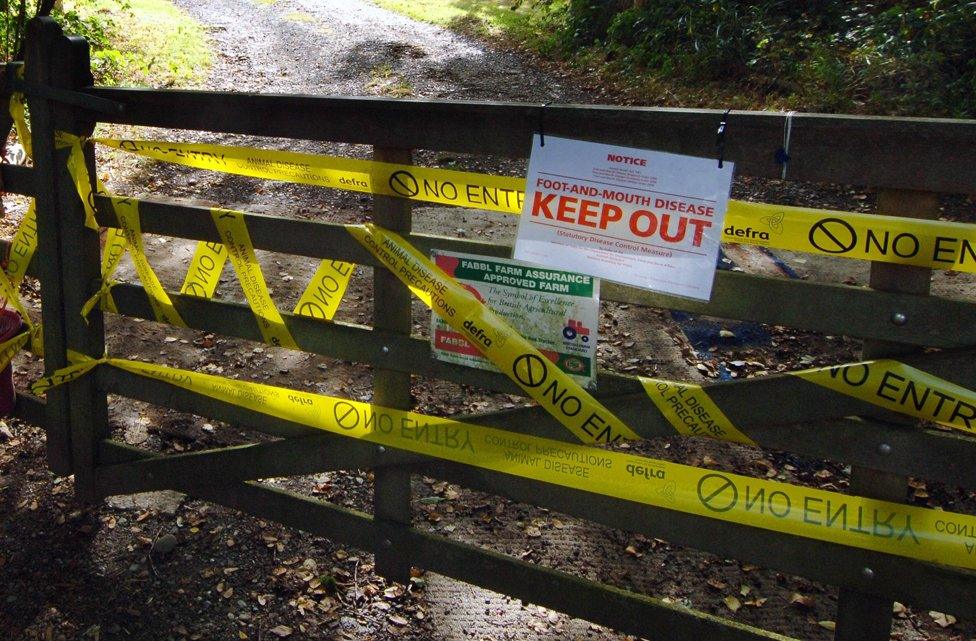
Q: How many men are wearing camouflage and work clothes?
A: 0